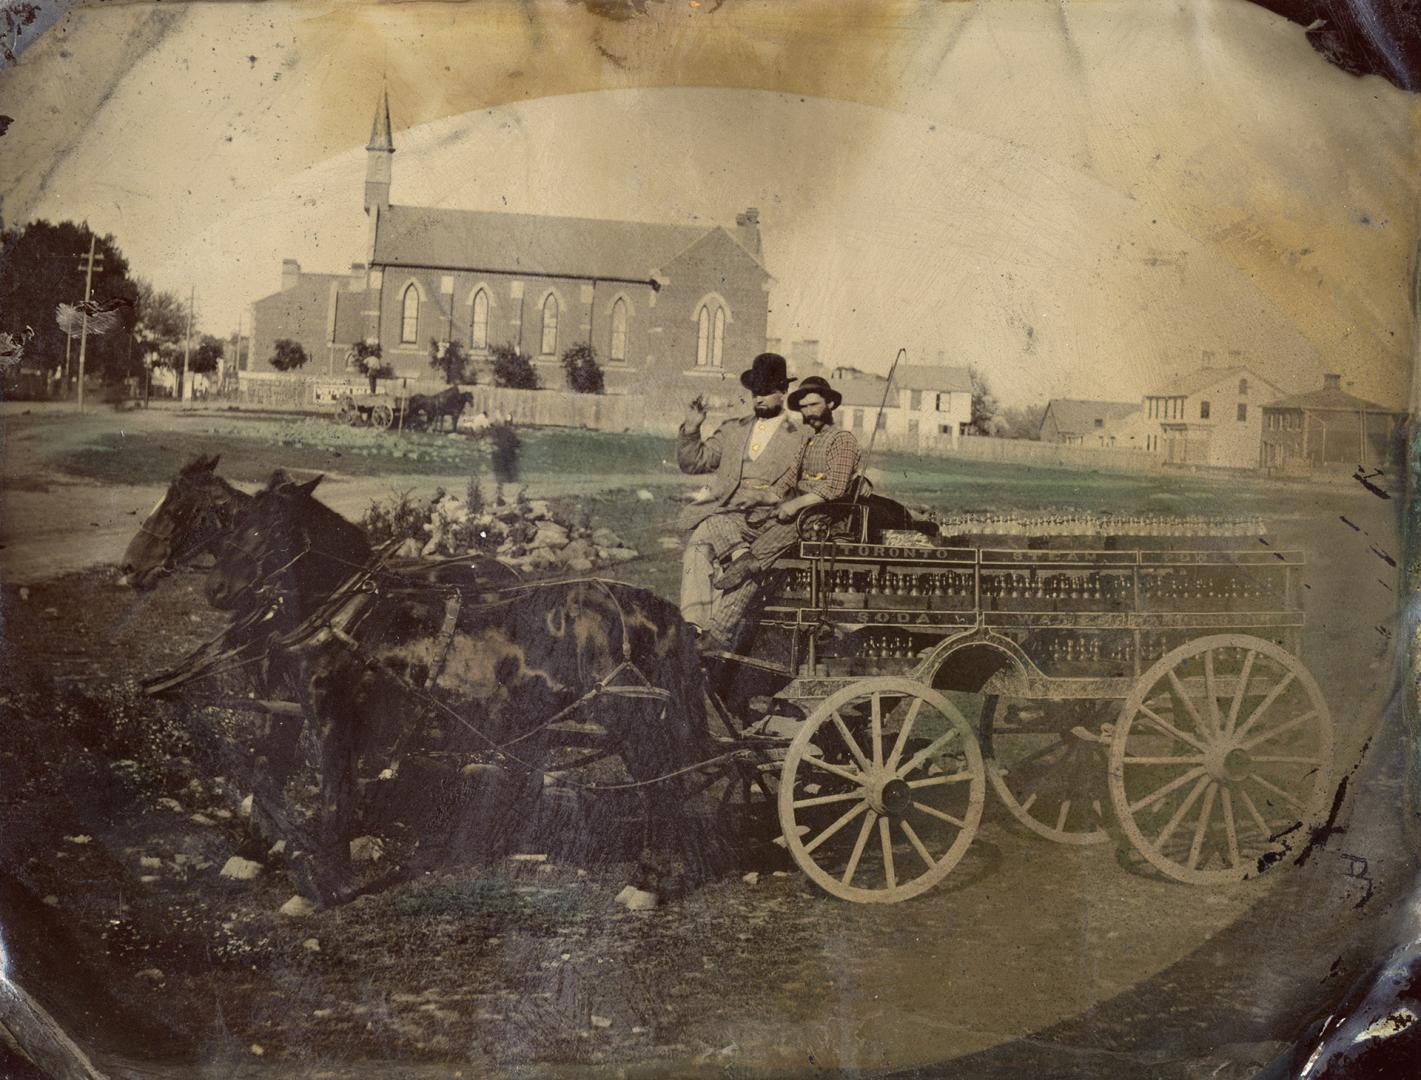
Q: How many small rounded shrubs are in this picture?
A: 5